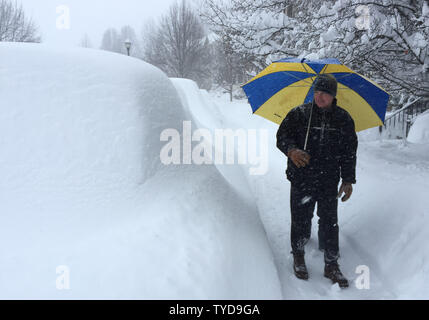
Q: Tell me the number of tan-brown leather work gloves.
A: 2